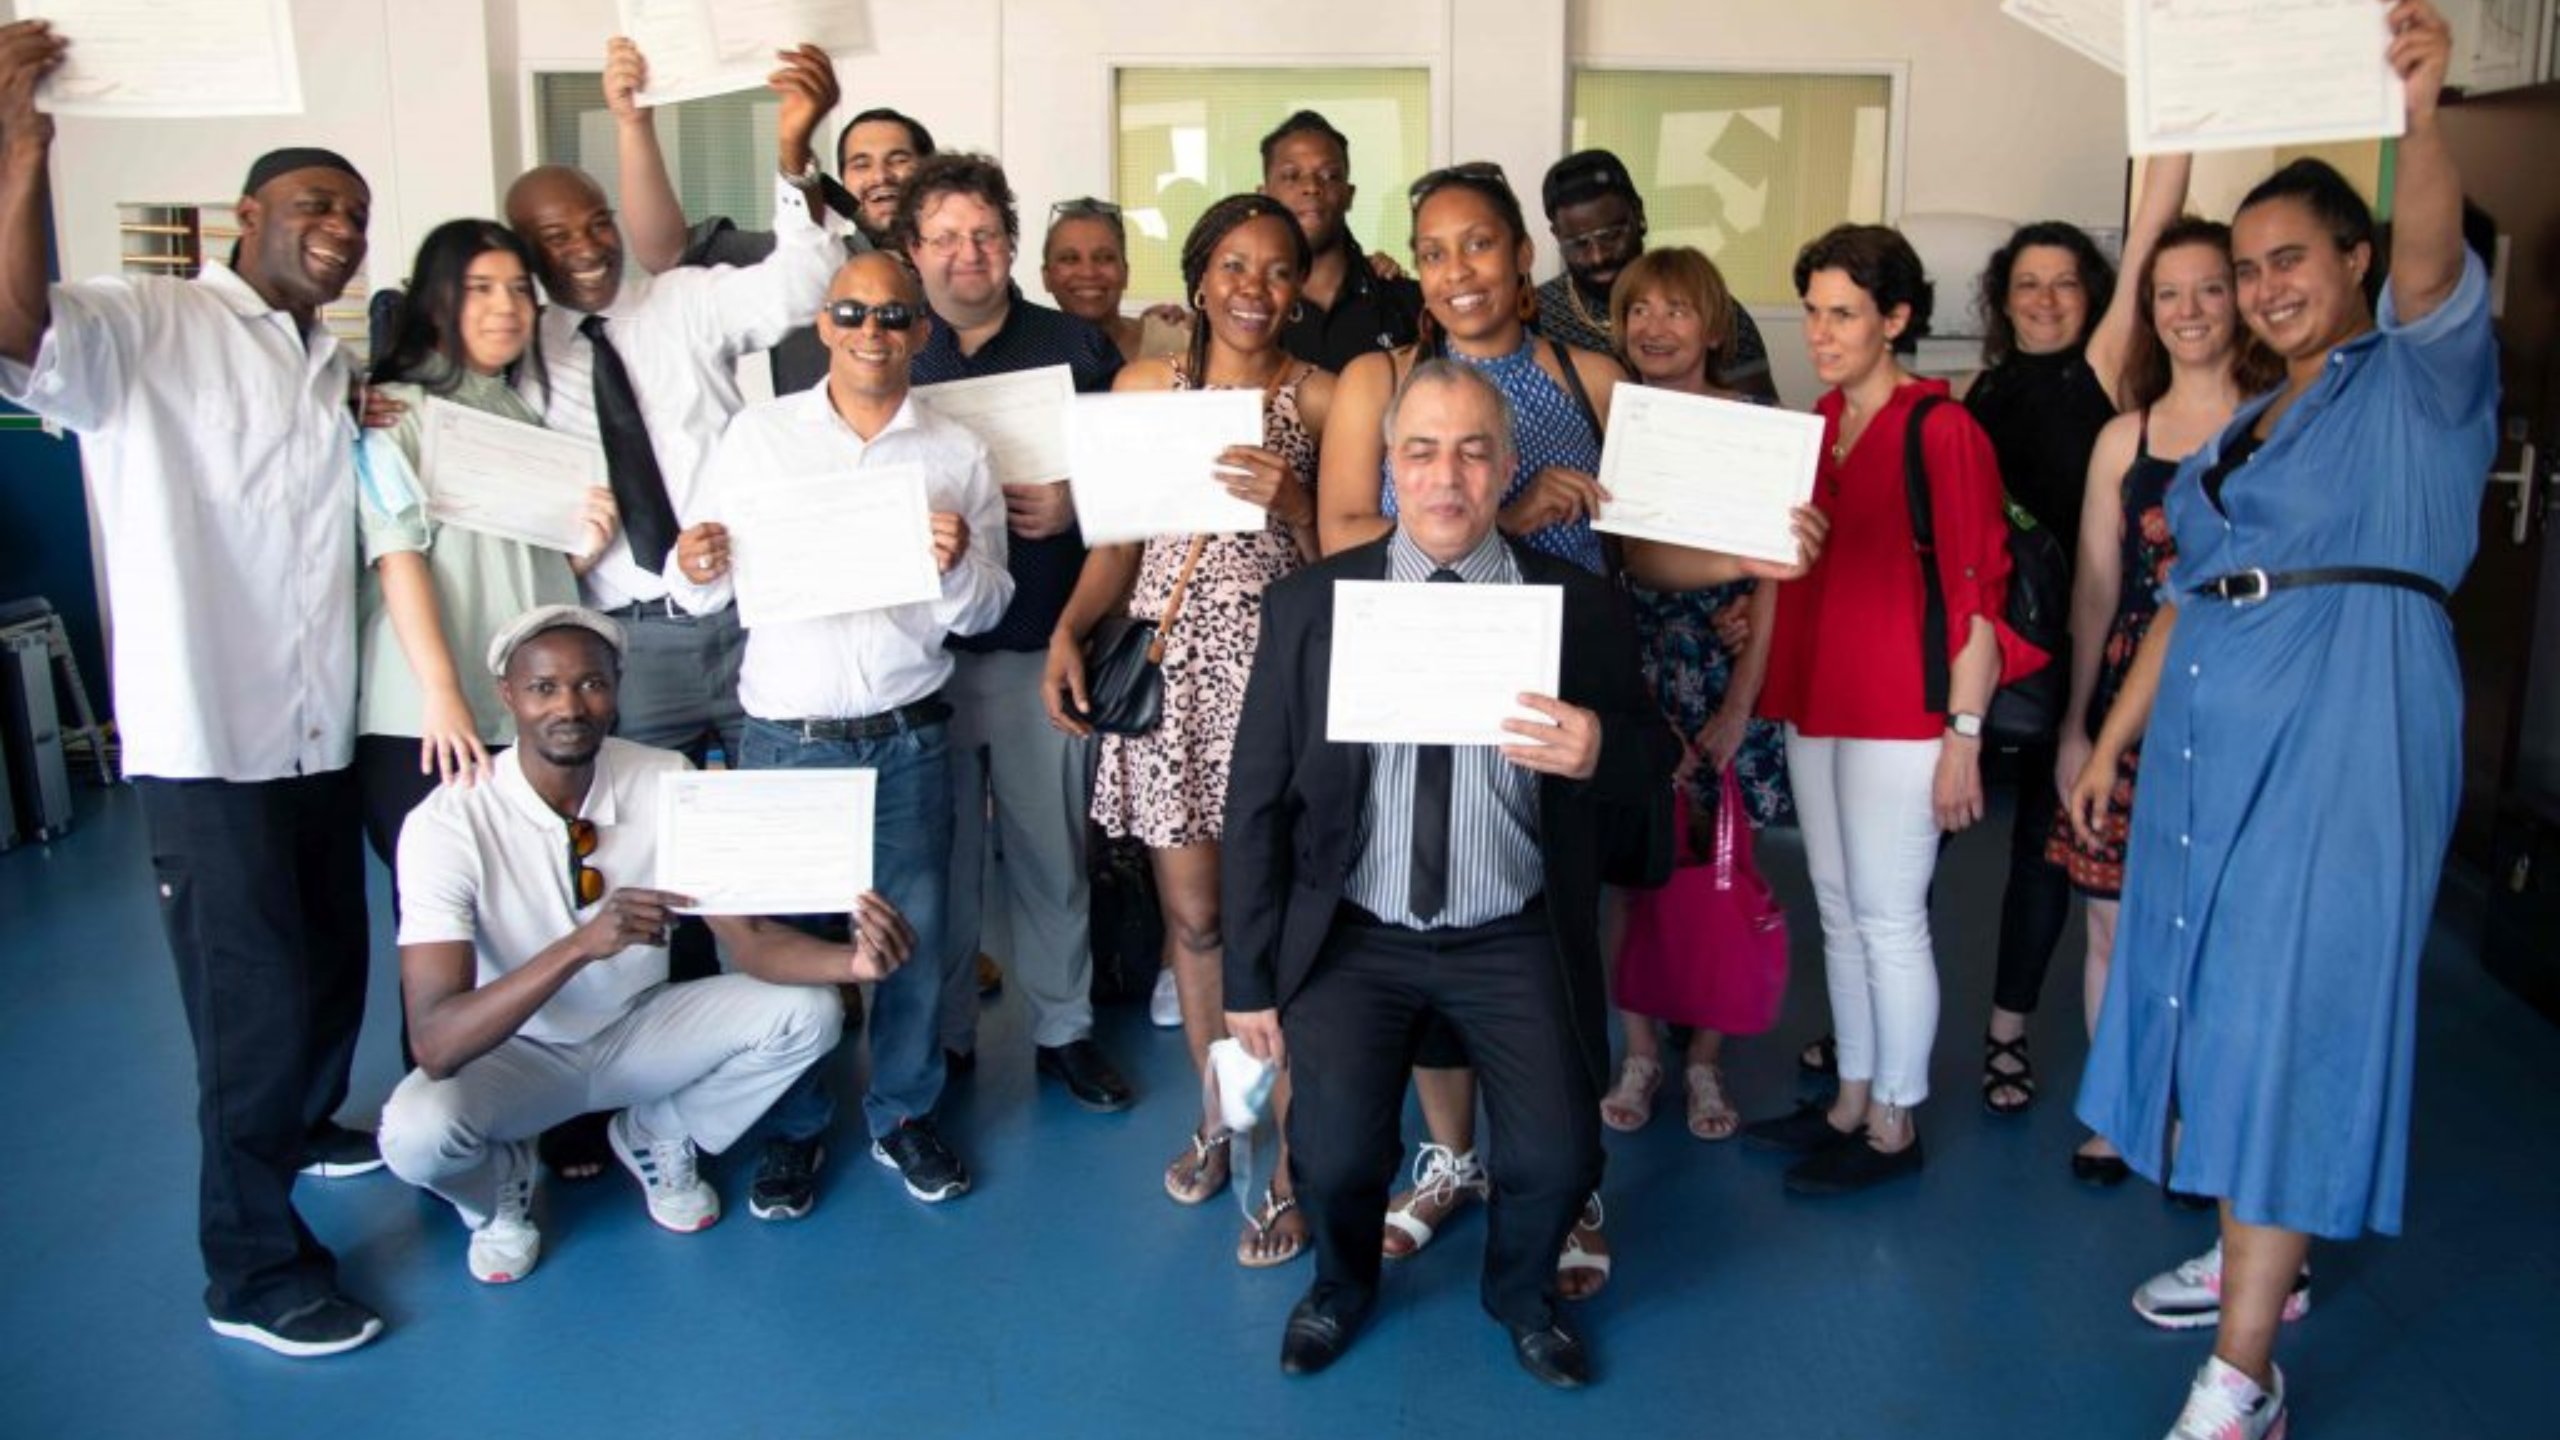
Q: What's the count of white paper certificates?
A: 12